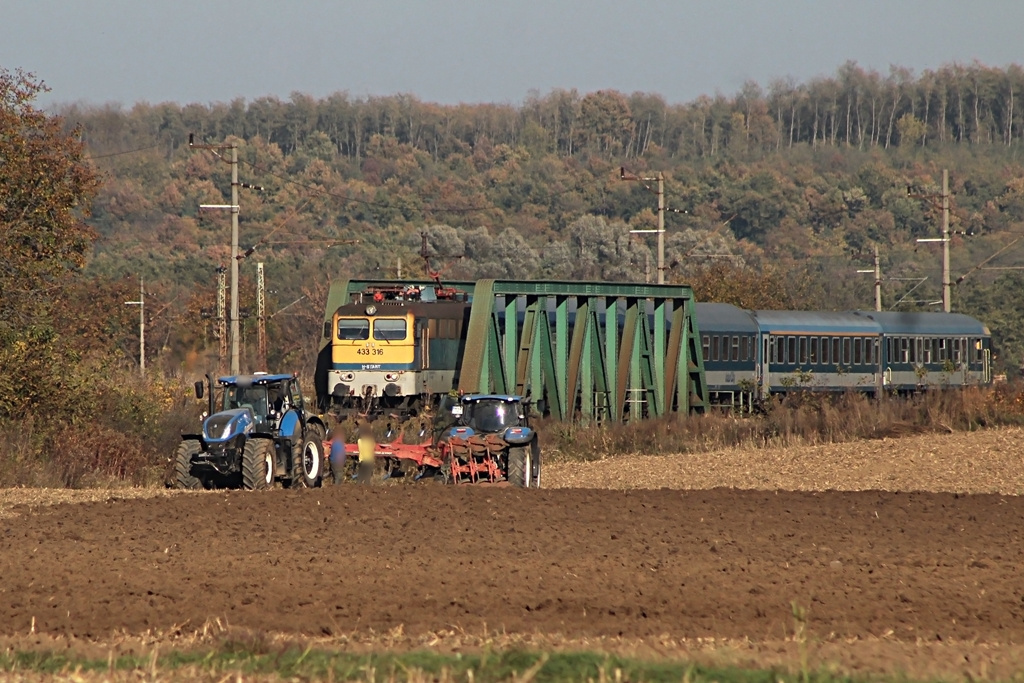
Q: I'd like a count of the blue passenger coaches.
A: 3